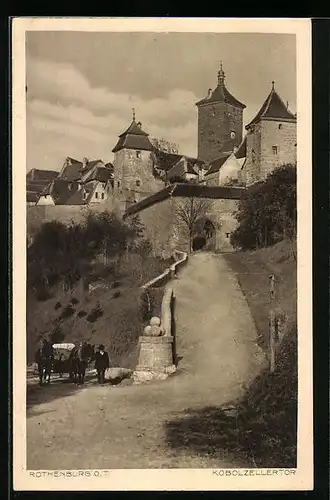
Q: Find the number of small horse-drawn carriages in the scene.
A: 1